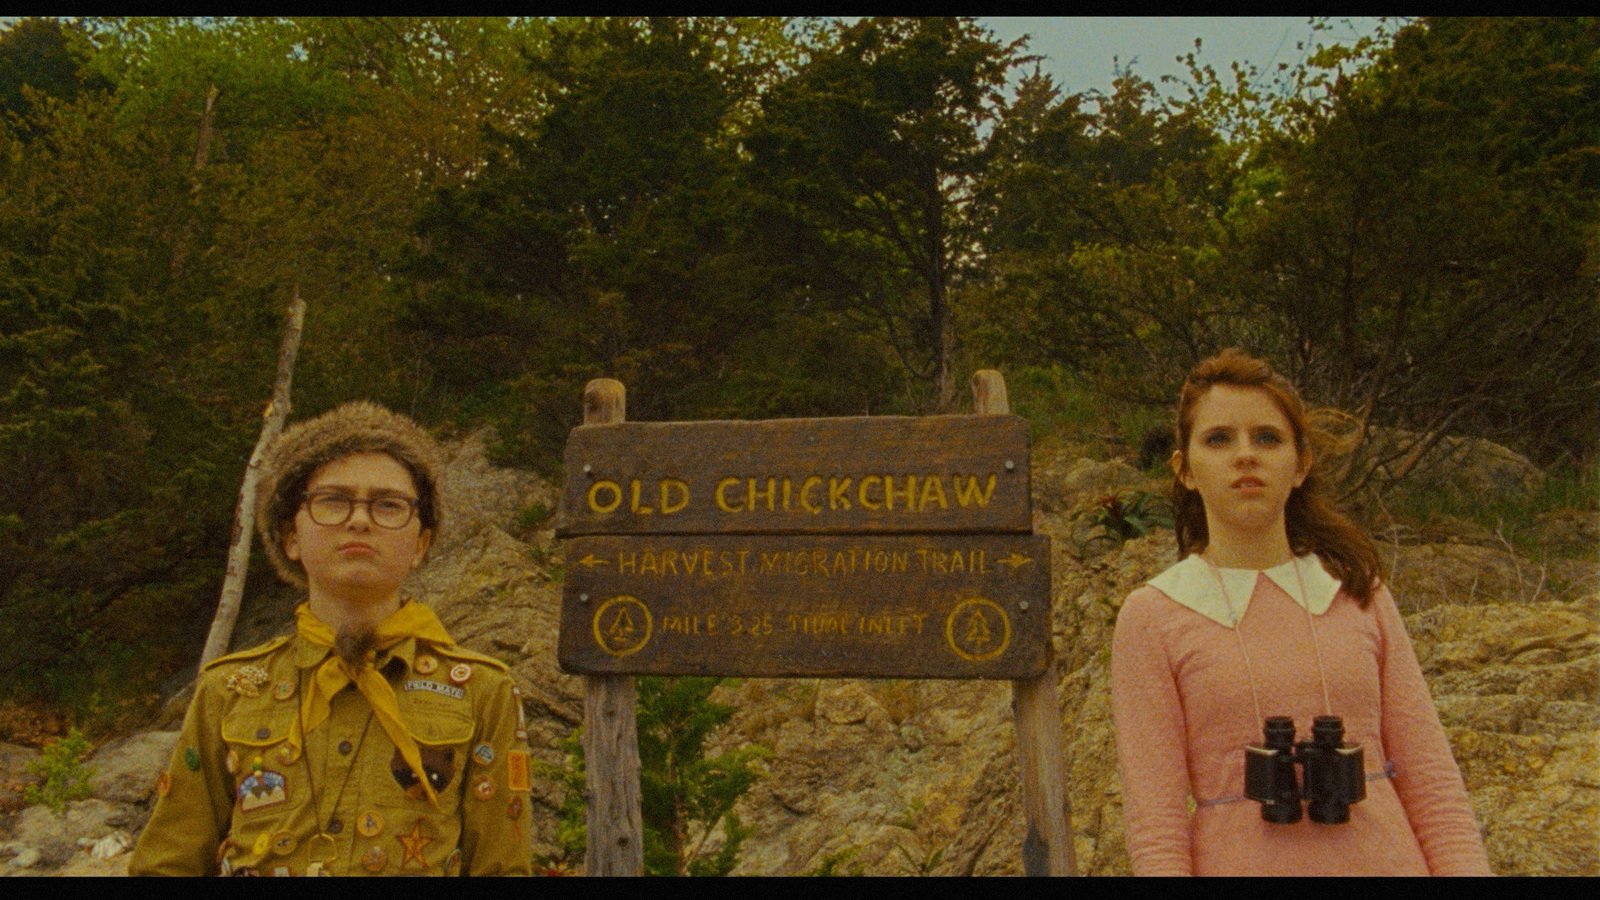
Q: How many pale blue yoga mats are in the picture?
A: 0